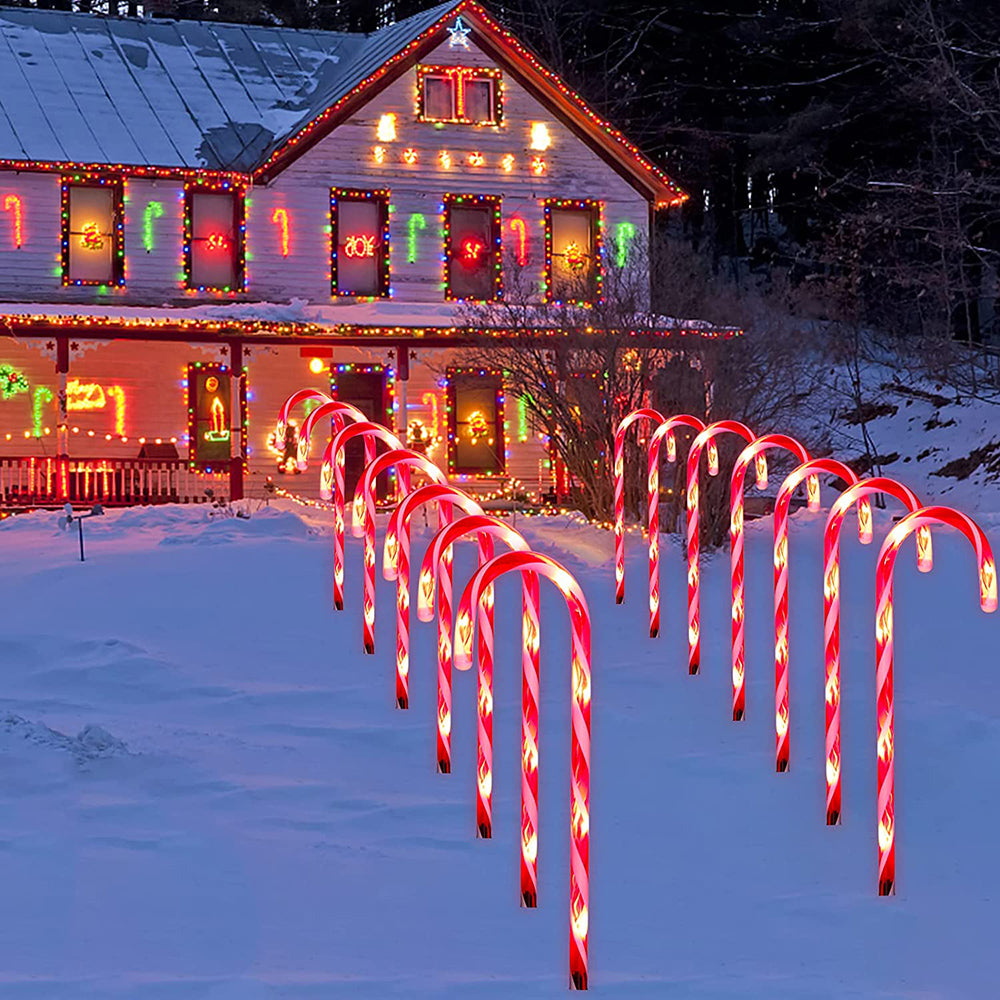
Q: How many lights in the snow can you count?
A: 14